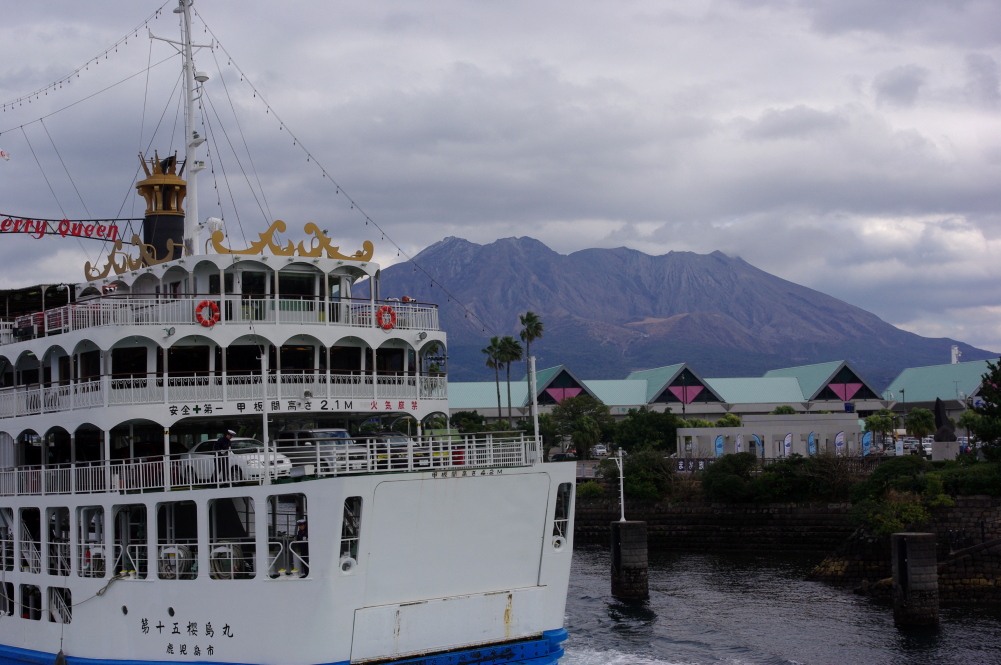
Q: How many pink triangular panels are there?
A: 6